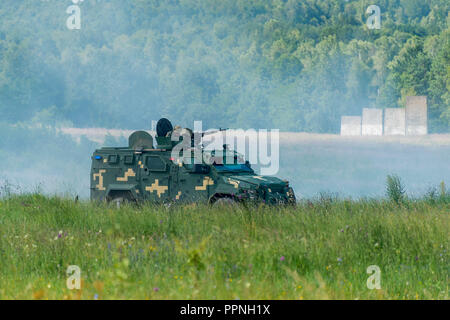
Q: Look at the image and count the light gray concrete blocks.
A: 4